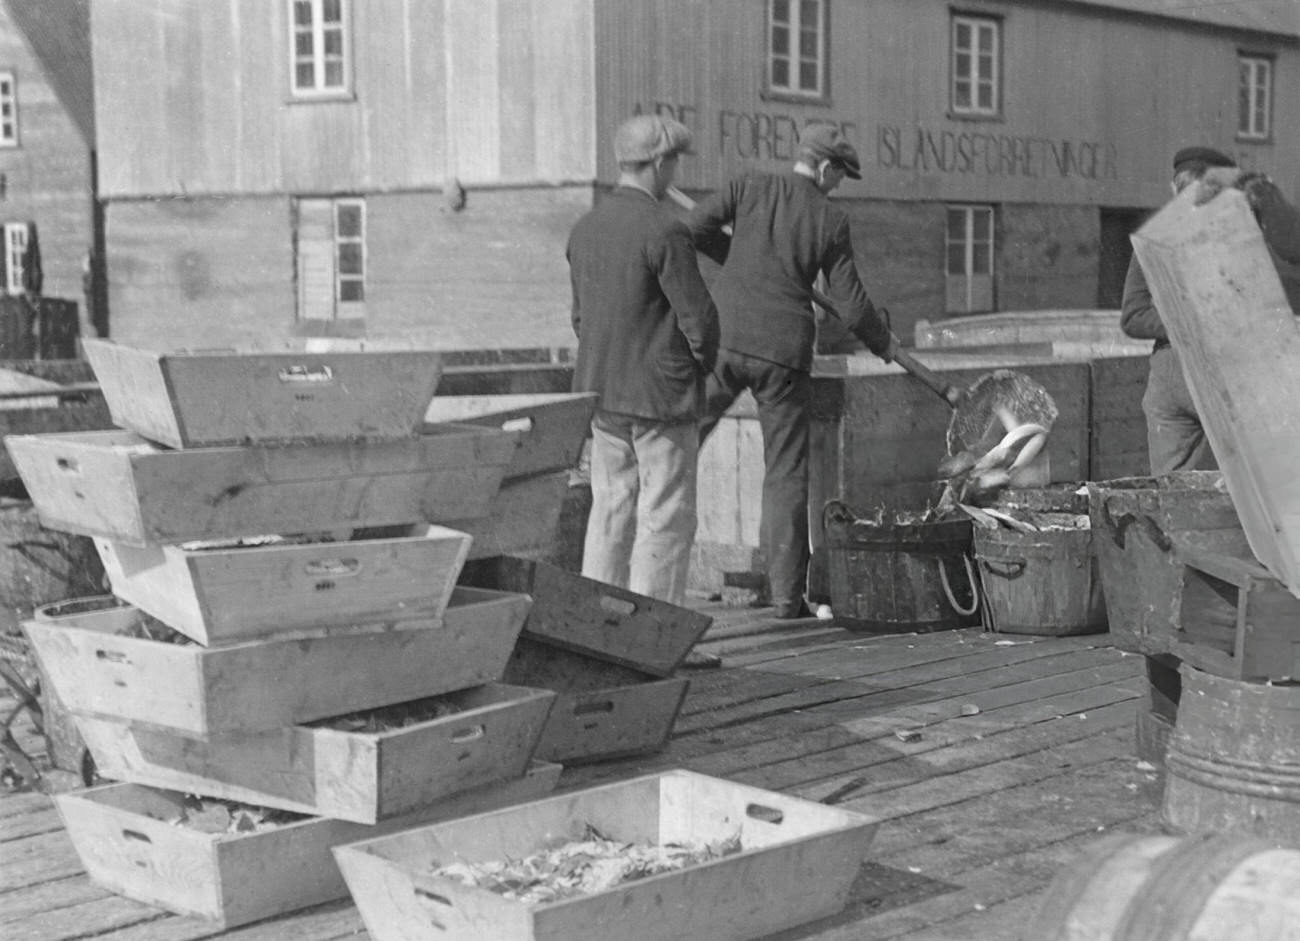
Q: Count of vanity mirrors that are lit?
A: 0